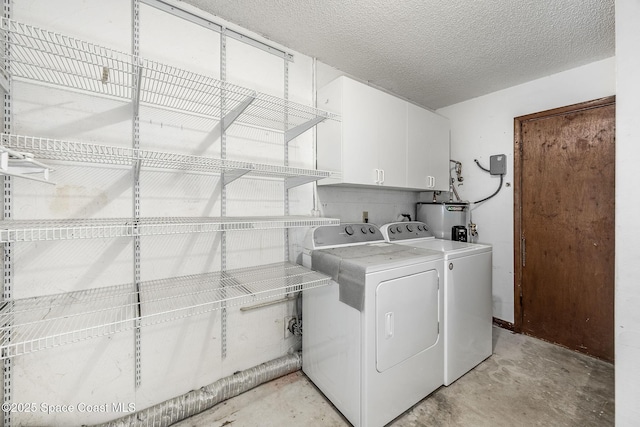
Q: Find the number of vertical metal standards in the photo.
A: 4